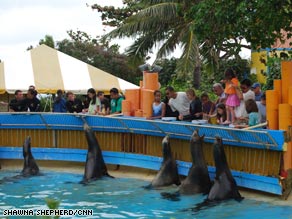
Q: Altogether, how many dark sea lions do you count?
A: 5